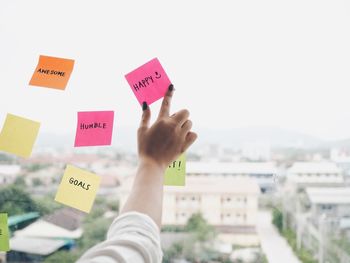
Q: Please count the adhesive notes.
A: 7